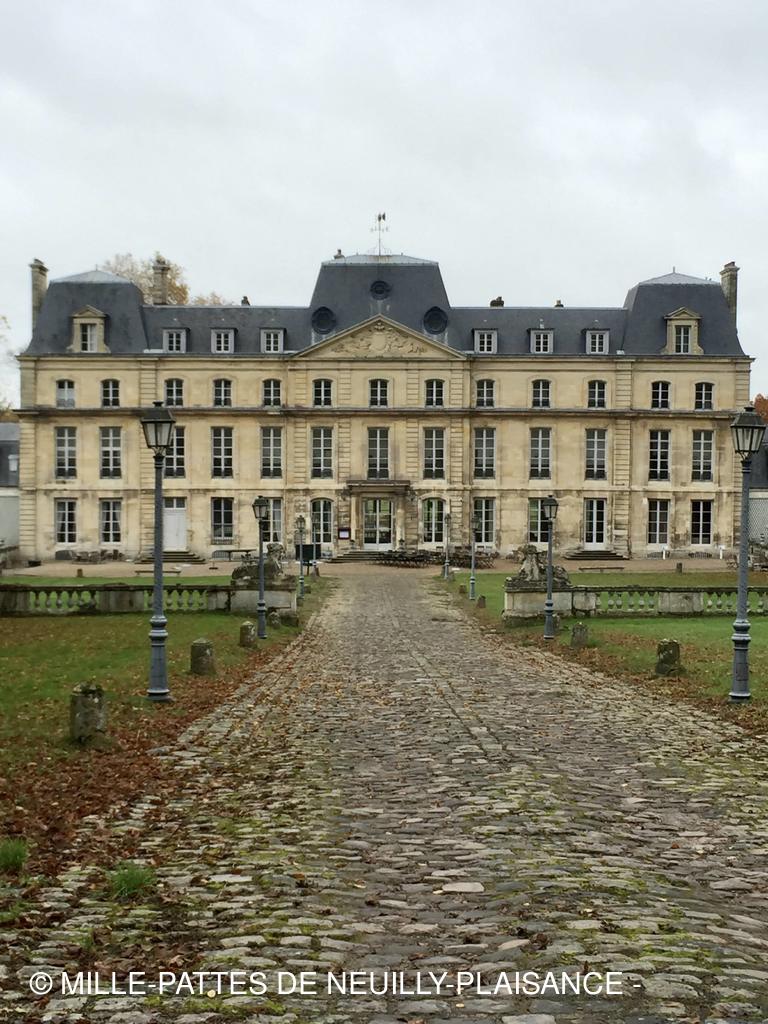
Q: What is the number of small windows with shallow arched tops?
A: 13